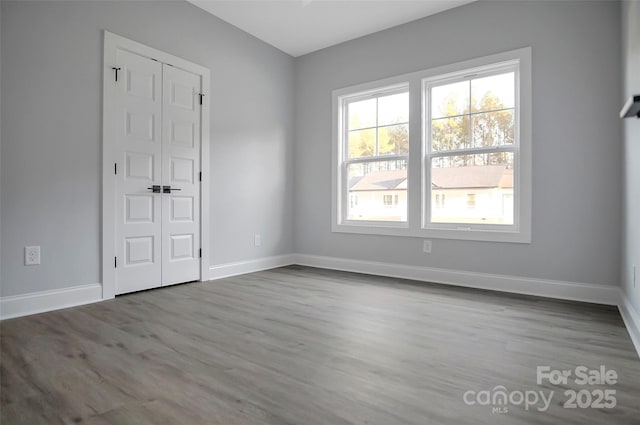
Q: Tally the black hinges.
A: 6